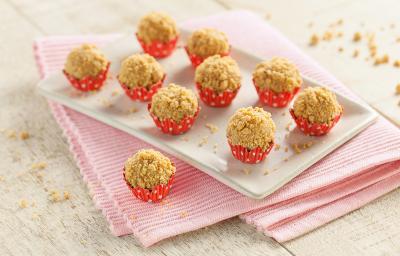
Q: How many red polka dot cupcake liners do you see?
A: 10